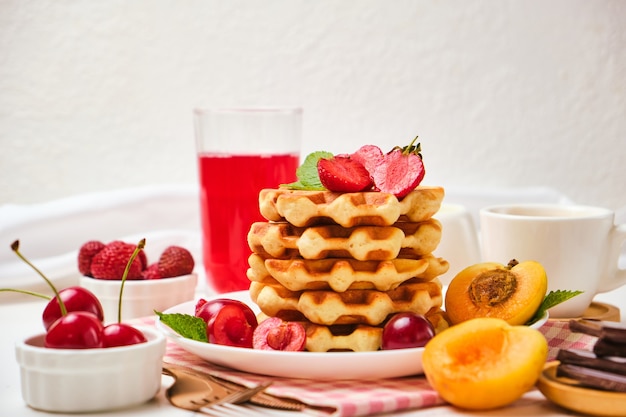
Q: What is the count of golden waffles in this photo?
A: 5